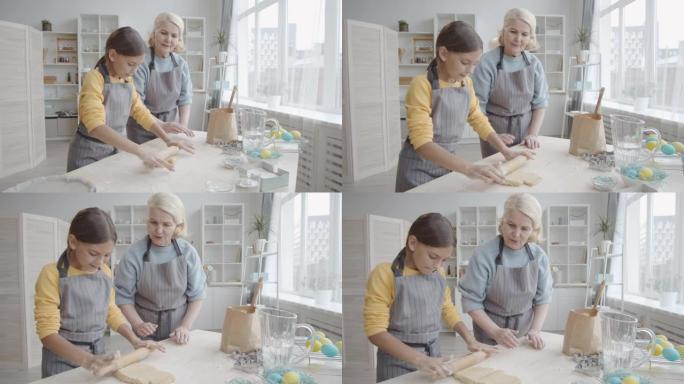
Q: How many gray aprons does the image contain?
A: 8